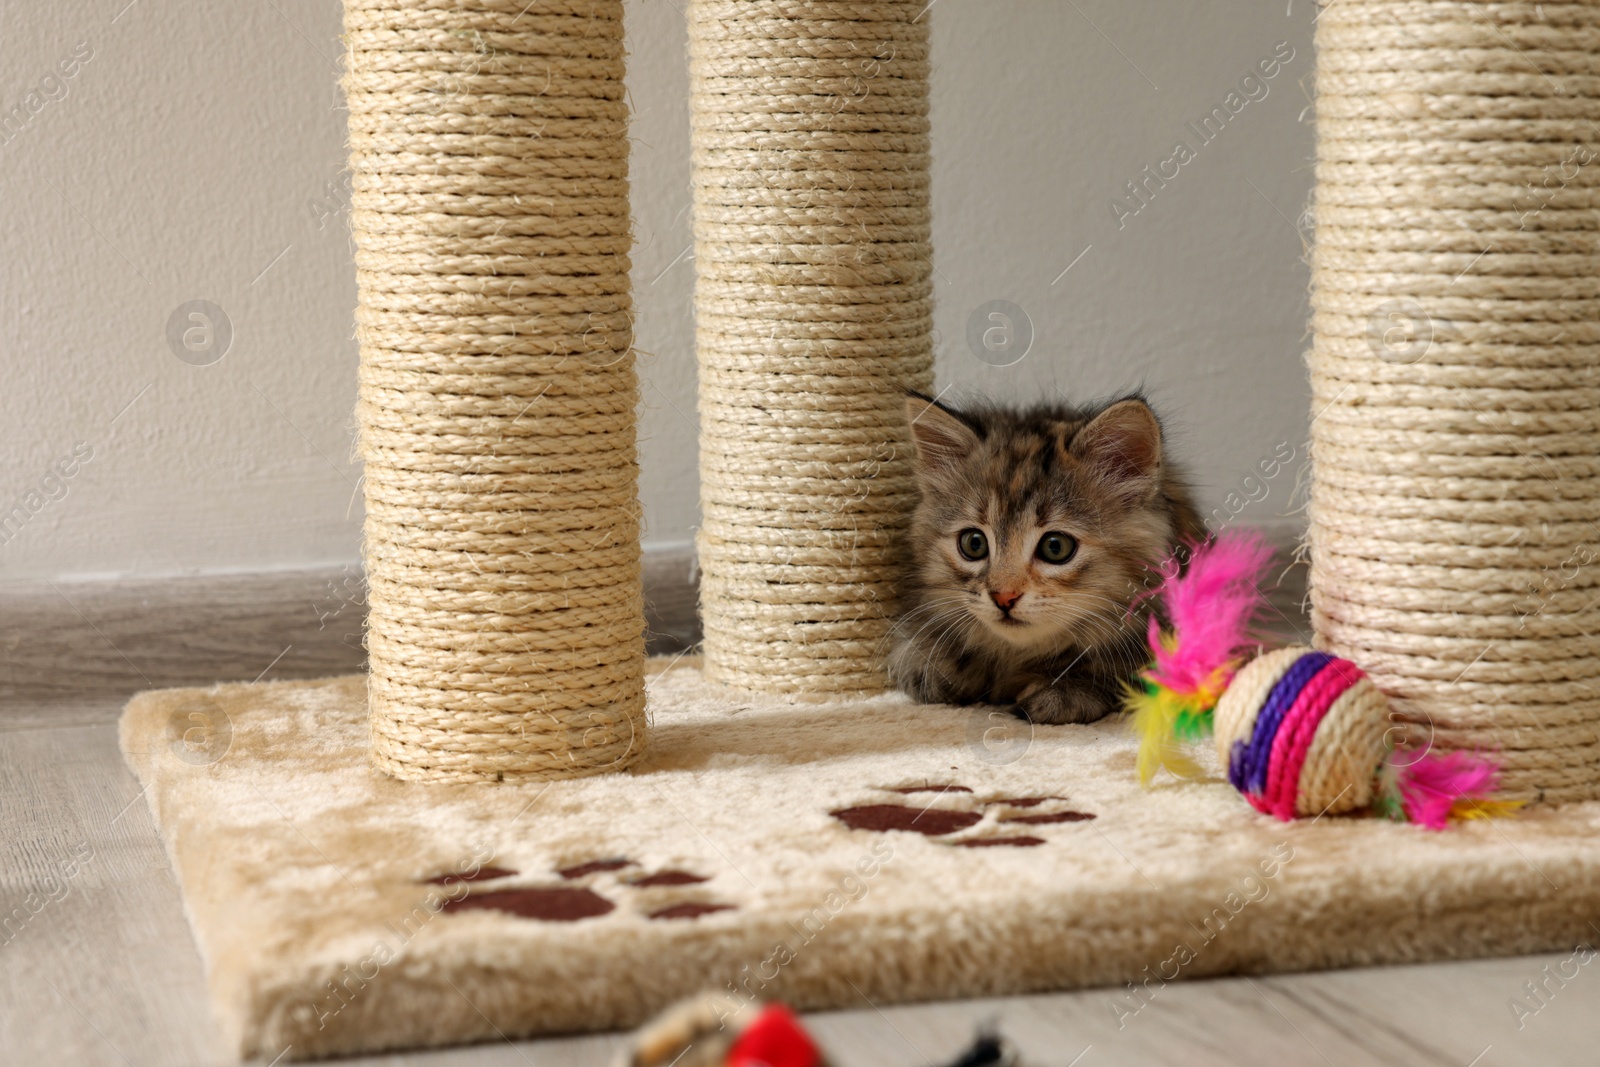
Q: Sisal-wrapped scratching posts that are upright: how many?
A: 3